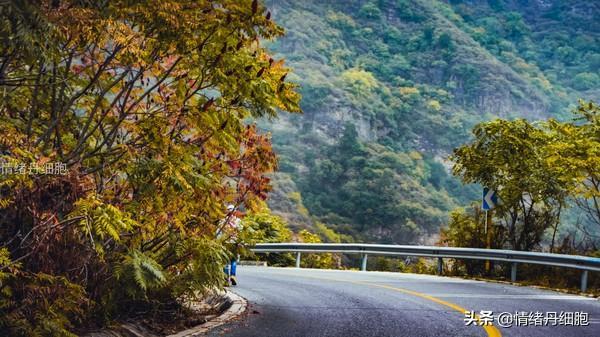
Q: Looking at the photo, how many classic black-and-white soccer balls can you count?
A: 0